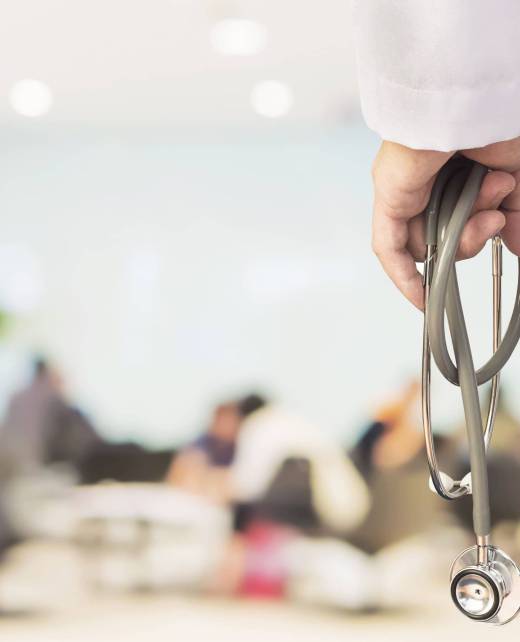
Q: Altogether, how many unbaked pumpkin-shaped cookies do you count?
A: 0